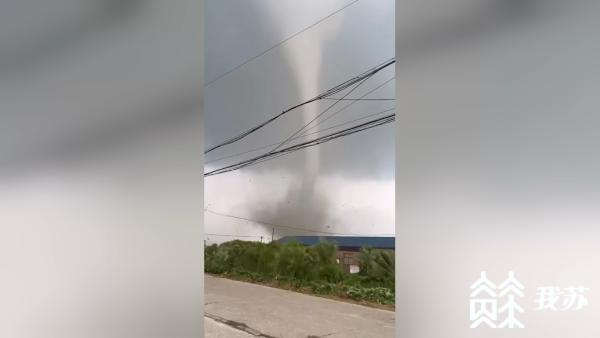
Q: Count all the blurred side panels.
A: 2